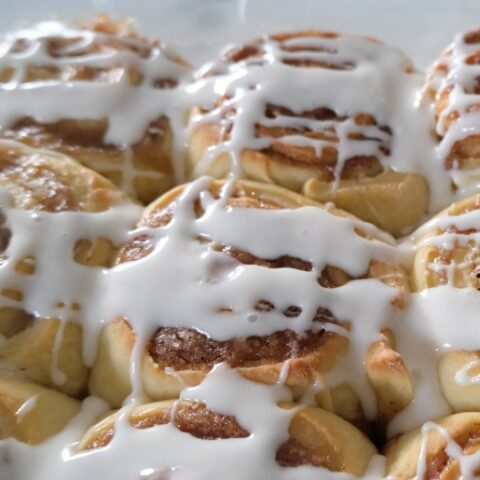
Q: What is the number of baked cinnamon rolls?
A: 9